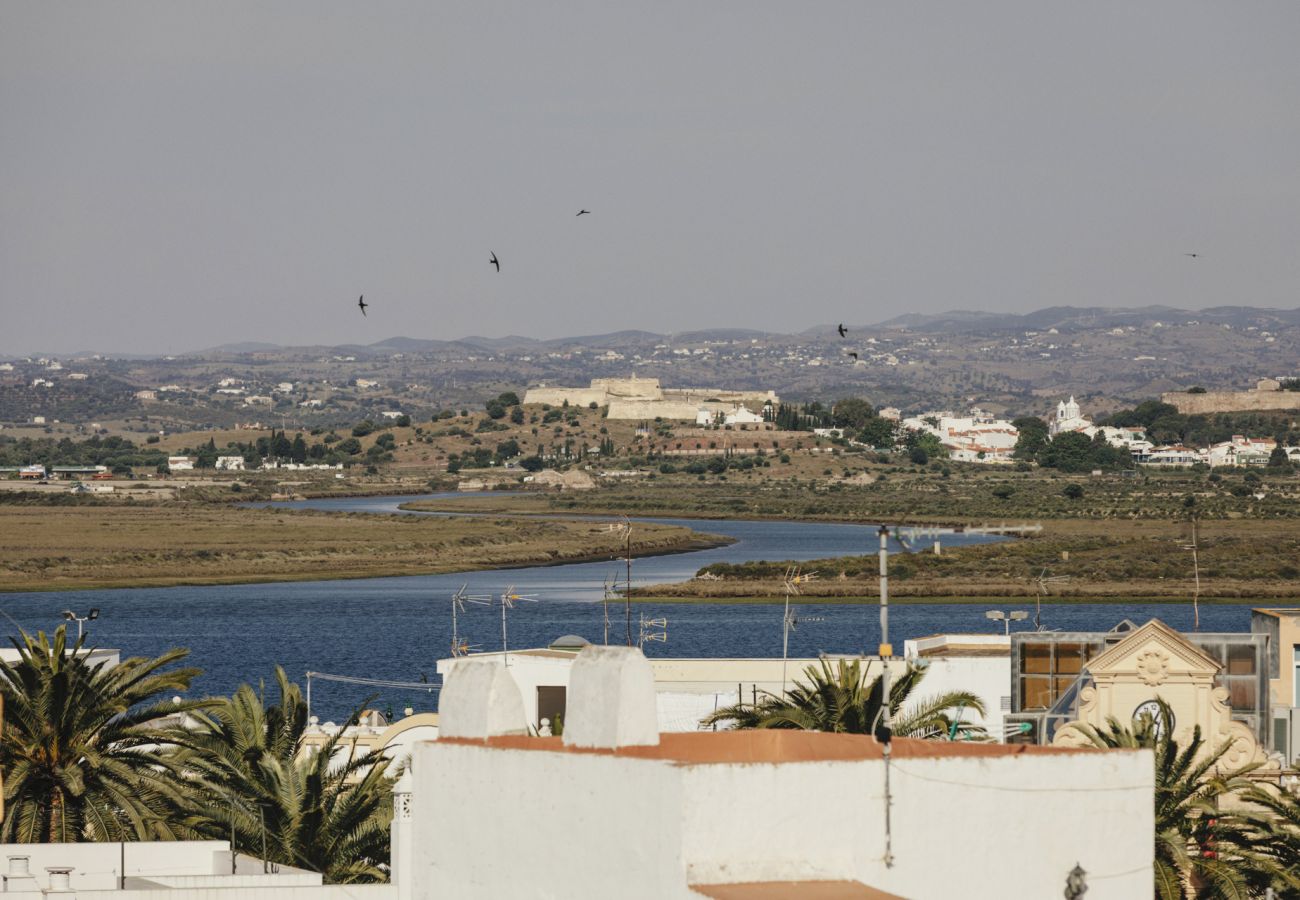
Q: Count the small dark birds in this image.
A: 6